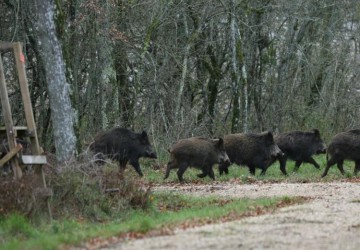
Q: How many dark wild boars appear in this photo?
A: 5